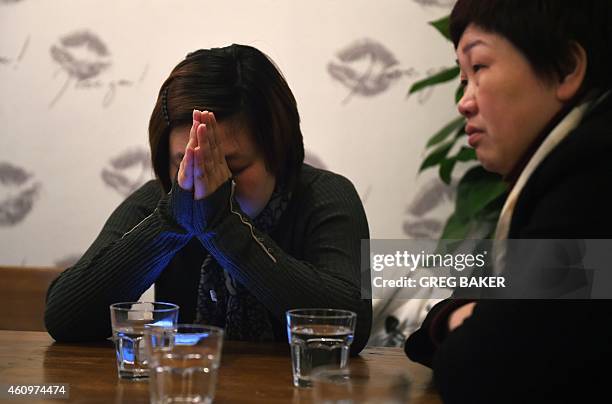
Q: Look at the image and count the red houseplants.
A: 0